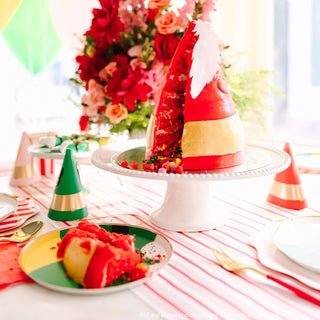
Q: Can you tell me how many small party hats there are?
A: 3